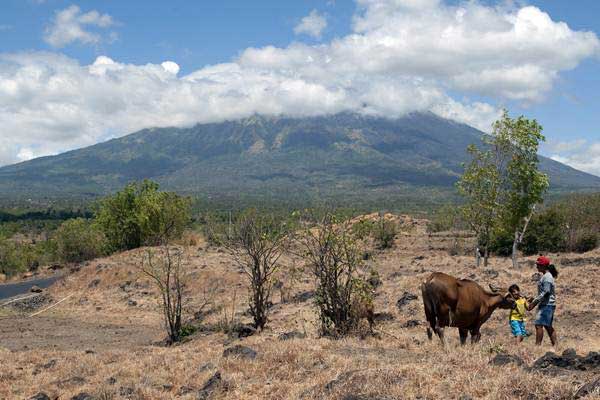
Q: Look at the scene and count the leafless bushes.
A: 3